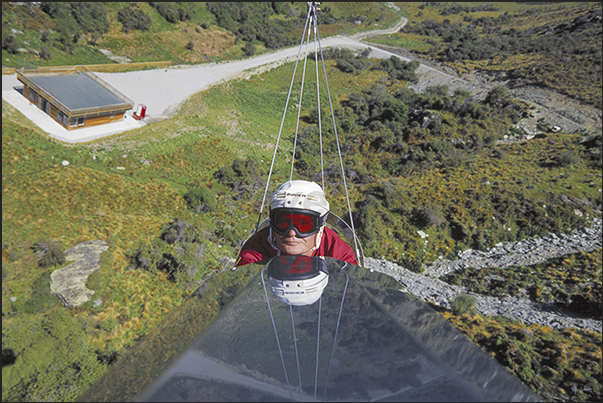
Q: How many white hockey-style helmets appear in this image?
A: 1